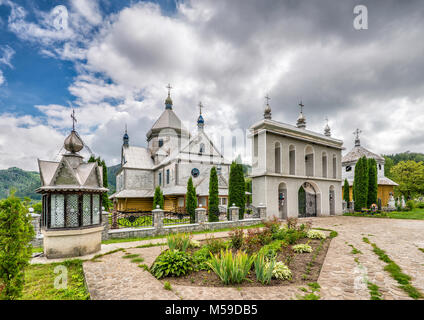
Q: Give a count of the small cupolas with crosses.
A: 8